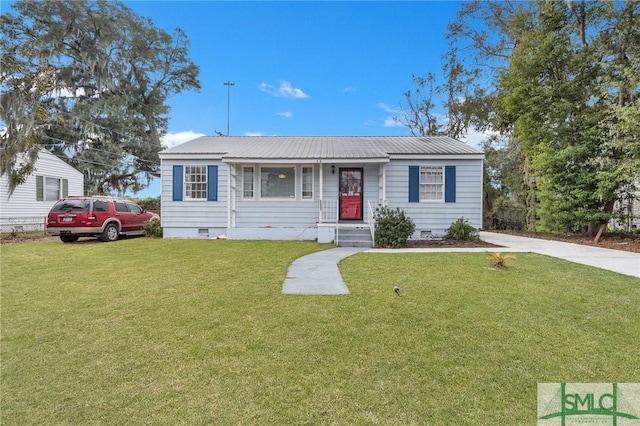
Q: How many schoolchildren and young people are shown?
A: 0